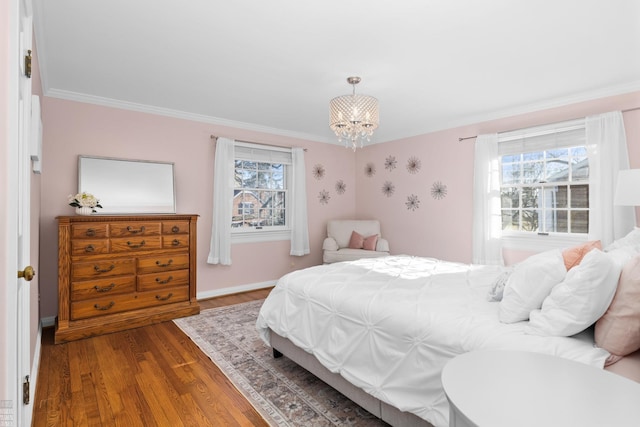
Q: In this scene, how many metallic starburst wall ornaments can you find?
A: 9